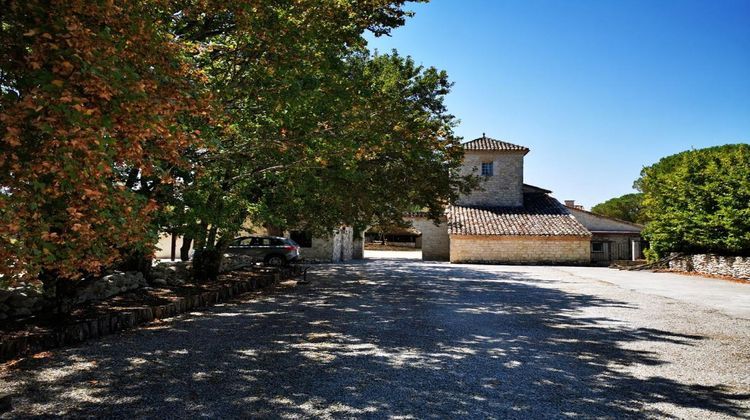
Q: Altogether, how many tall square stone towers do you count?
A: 1